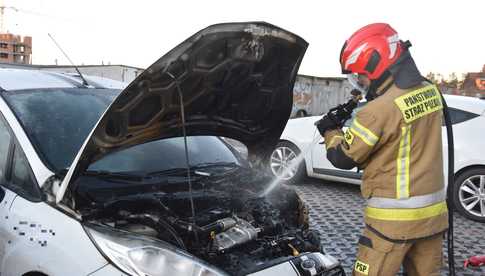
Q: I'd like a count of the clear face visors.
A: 1